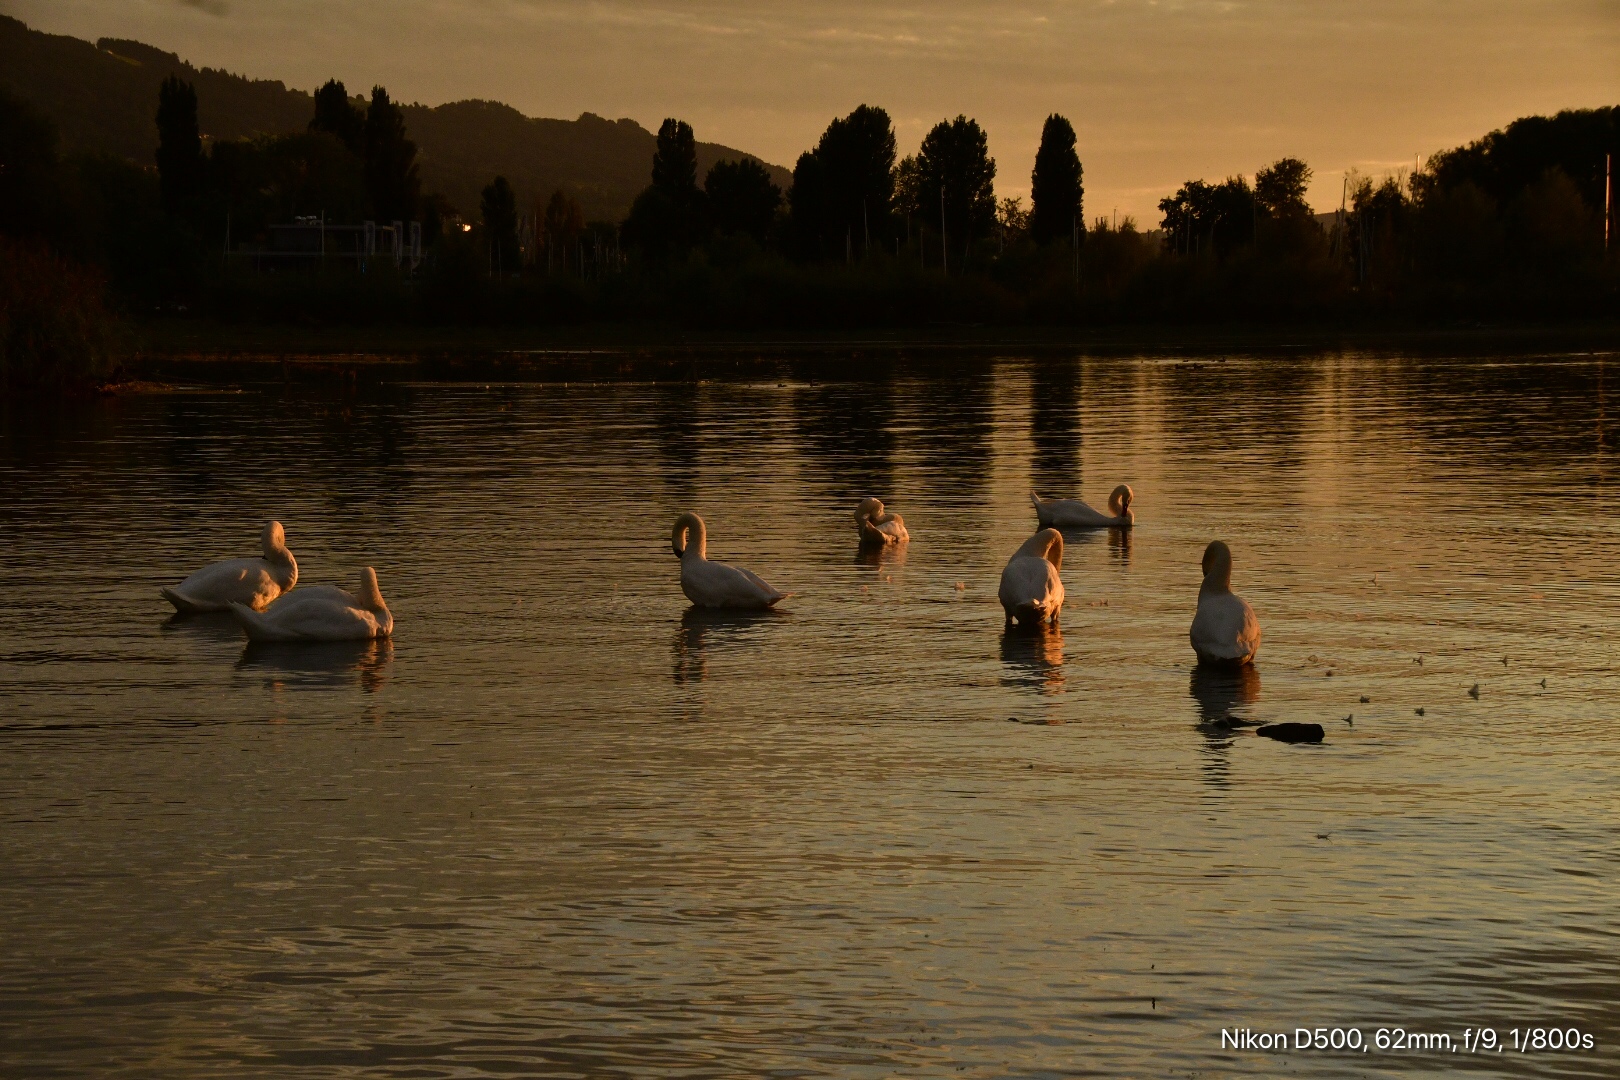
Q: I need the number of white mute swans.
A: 7